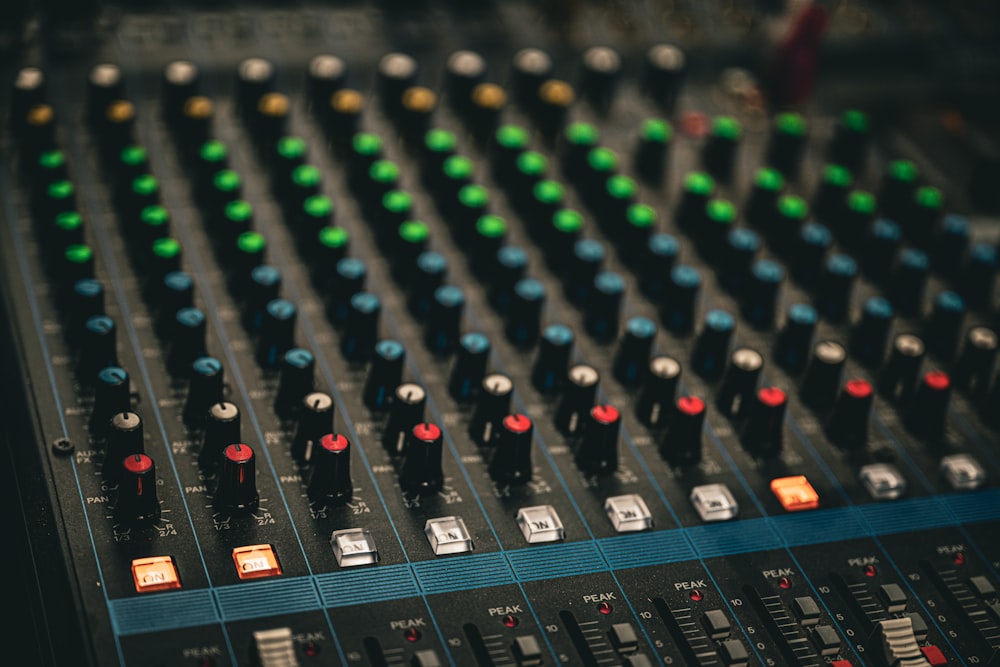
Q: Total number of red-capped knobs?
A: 10